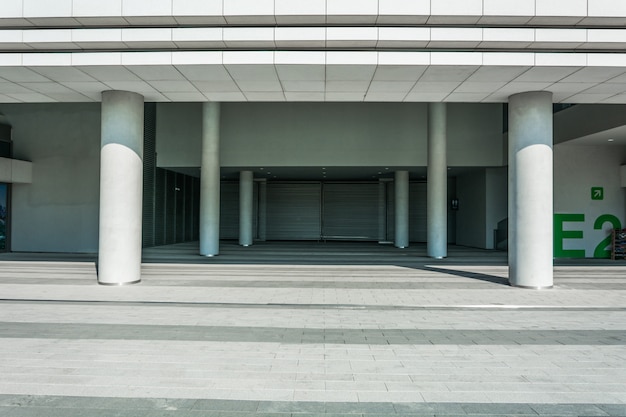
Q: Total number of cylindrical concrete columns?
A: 6